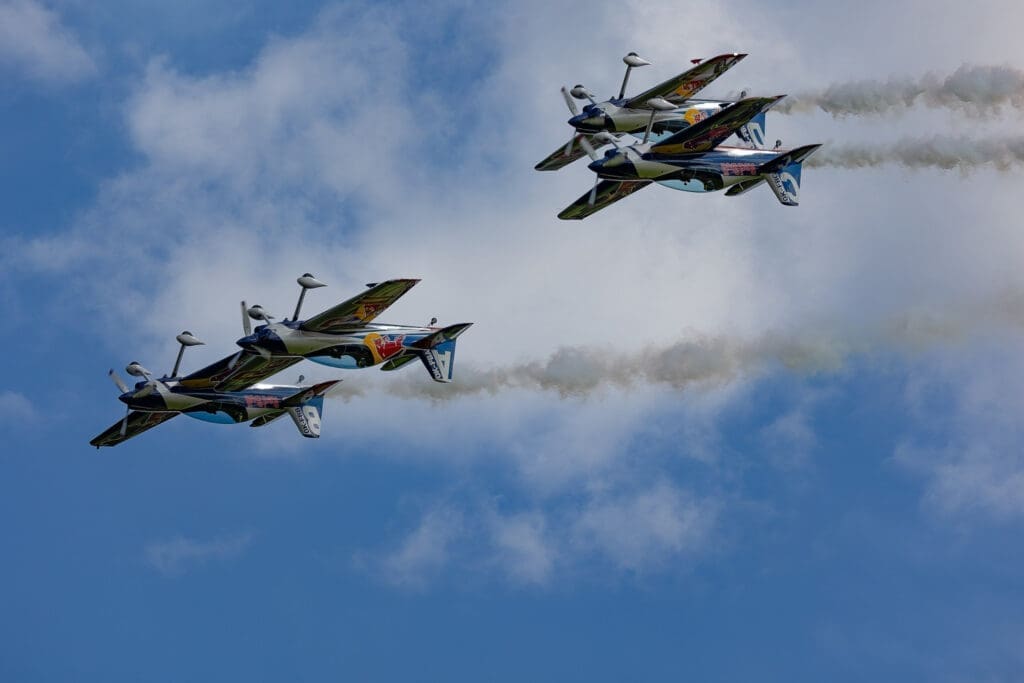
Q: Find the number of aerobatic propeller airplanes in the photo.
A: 4